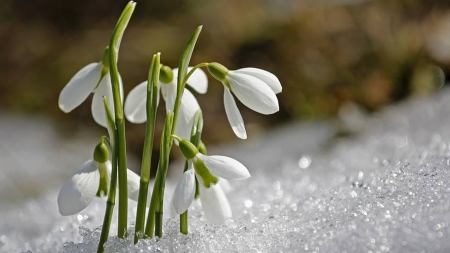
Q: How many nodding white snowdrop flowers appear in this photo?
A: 5